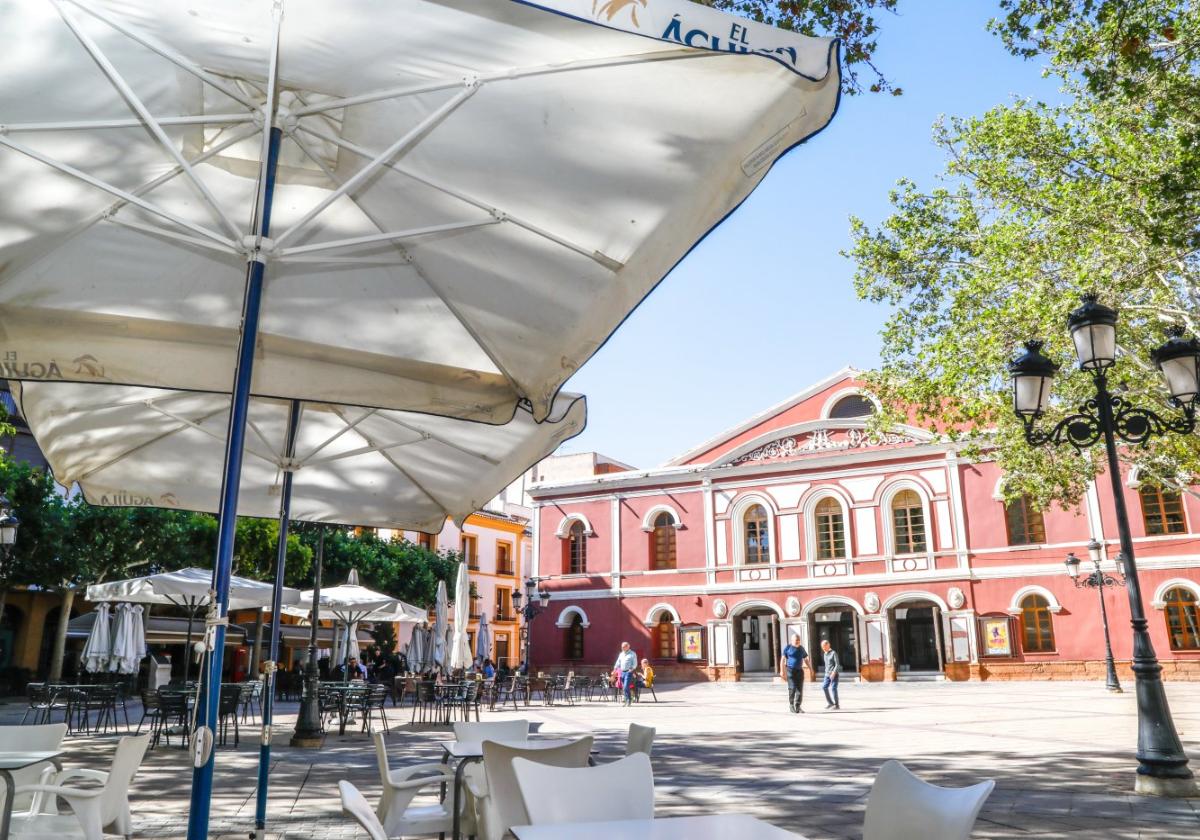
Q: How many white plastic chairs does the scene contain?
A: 9